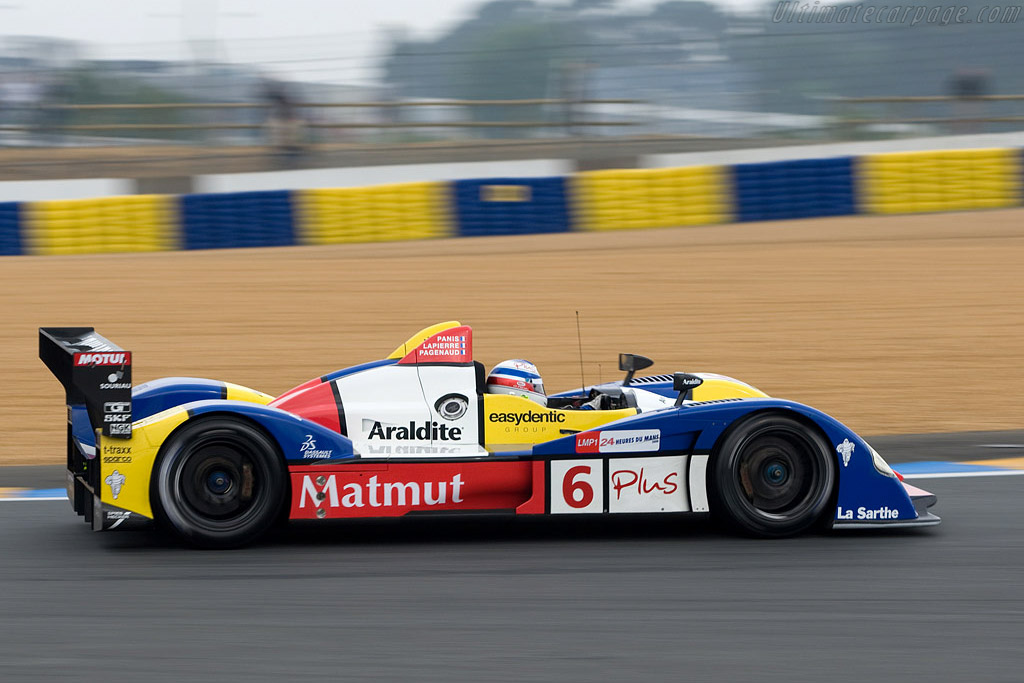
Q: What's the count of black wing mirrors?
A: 2